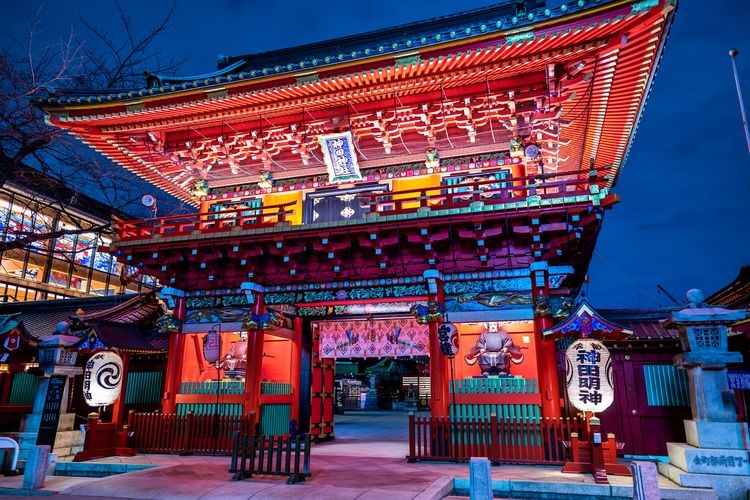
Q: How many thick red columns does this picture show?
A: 4